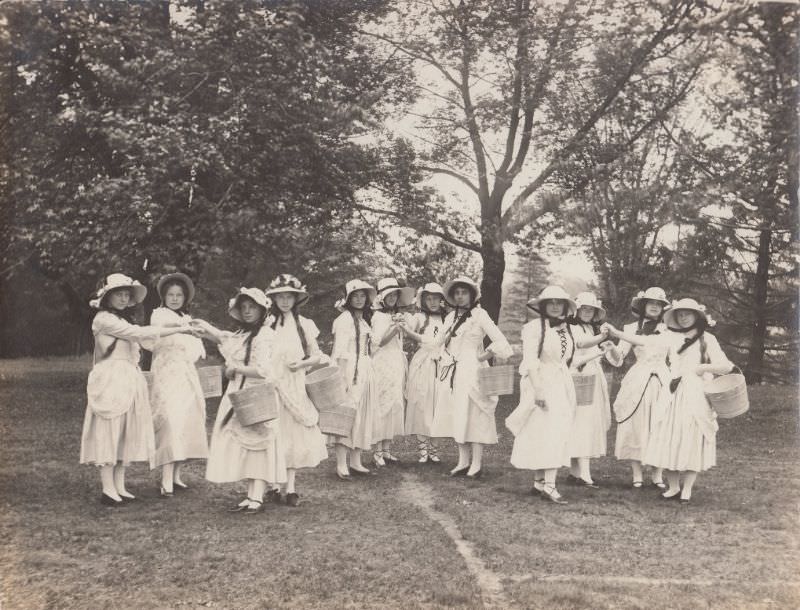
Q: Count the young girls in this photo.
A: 12